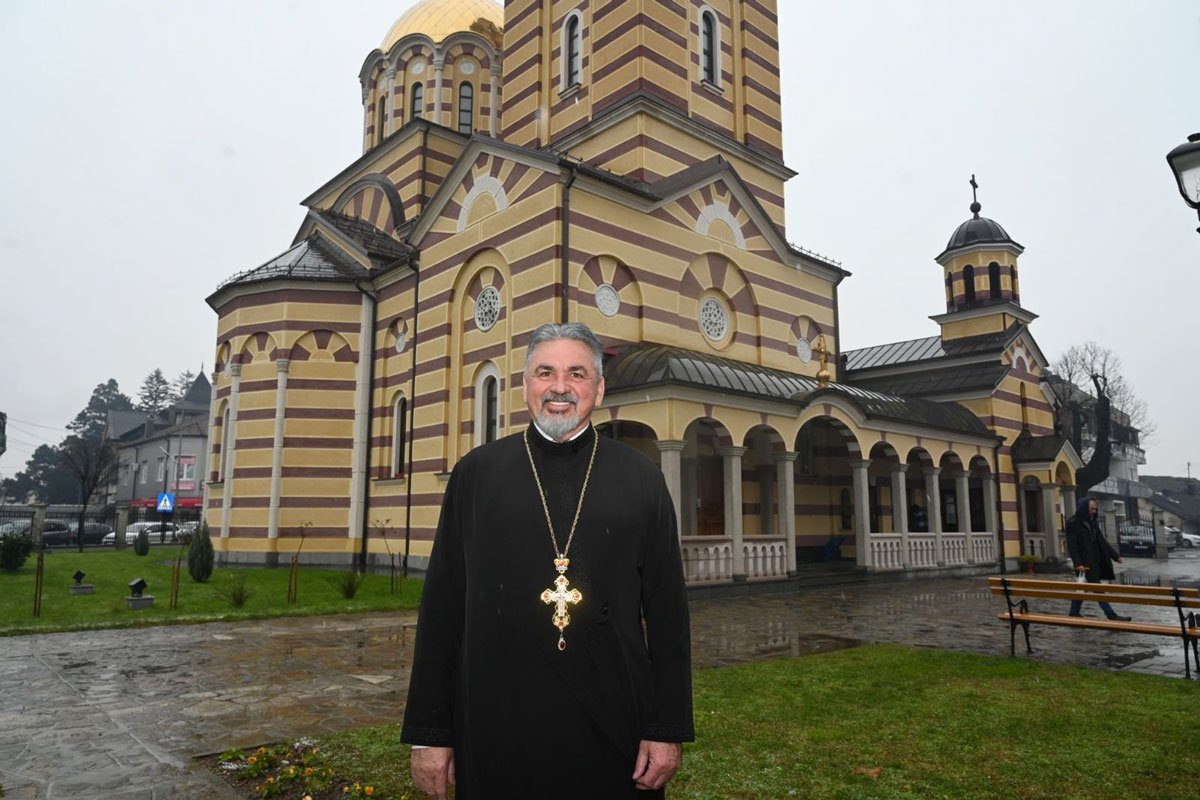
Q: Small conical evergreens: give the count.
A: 2